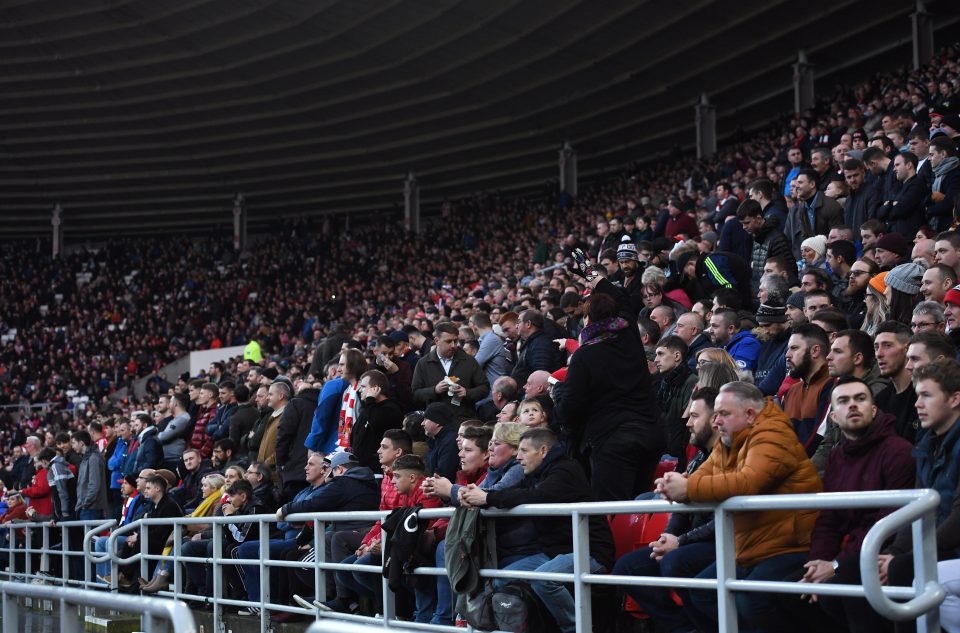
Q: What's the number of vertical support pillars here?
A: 7